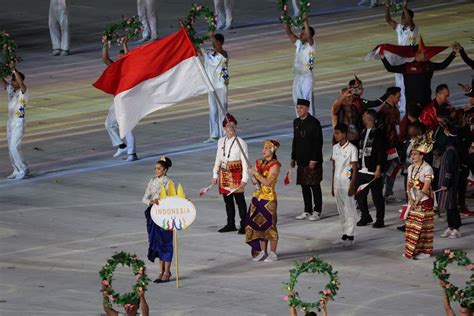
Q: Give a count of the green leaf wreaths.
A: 8